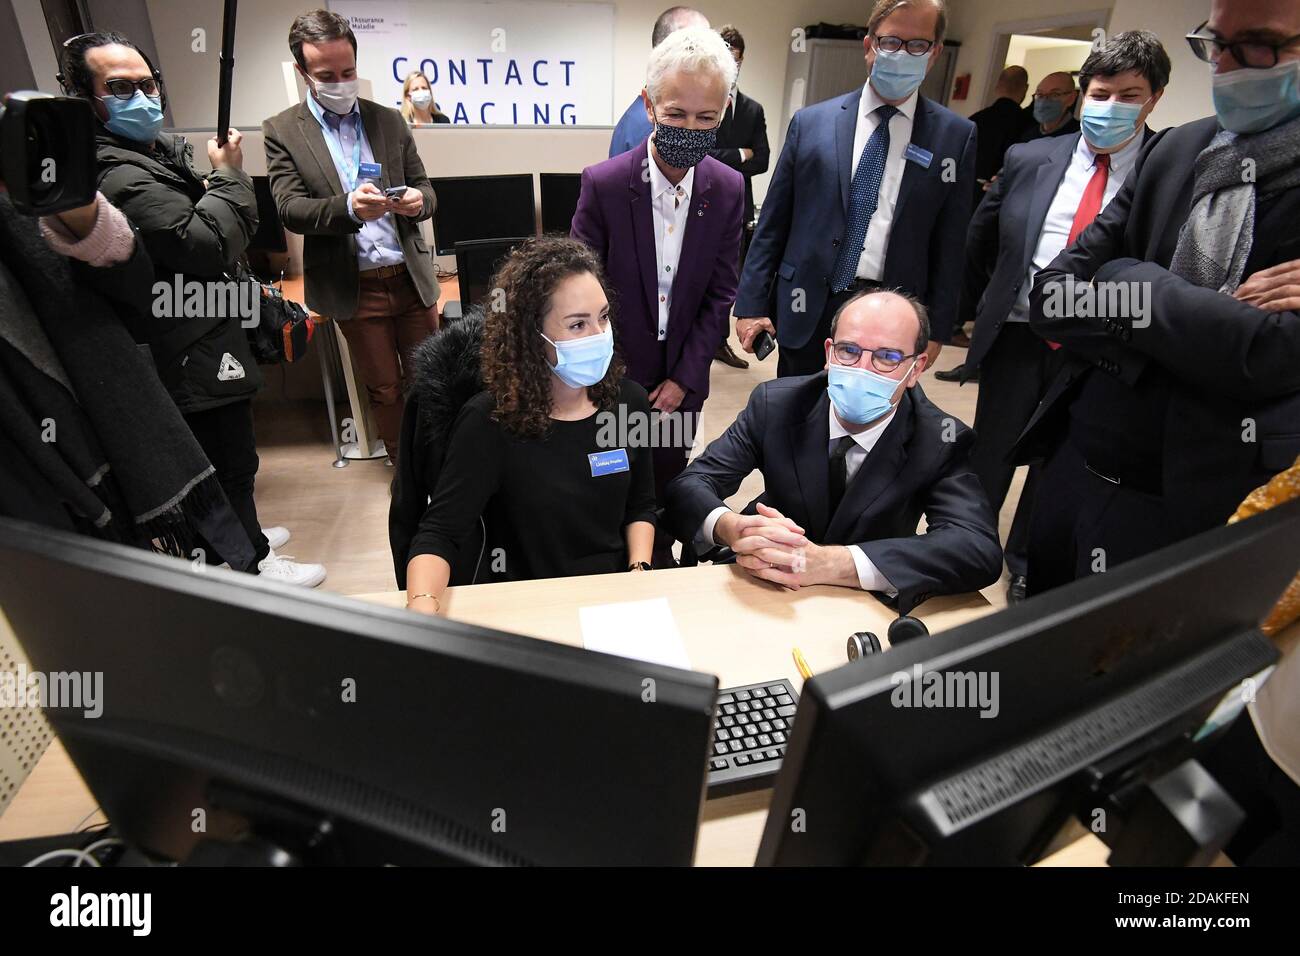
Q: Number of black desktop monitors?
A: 5